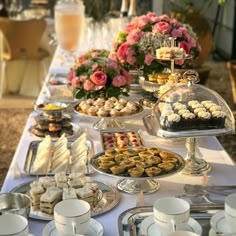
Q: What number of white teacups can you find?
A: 4